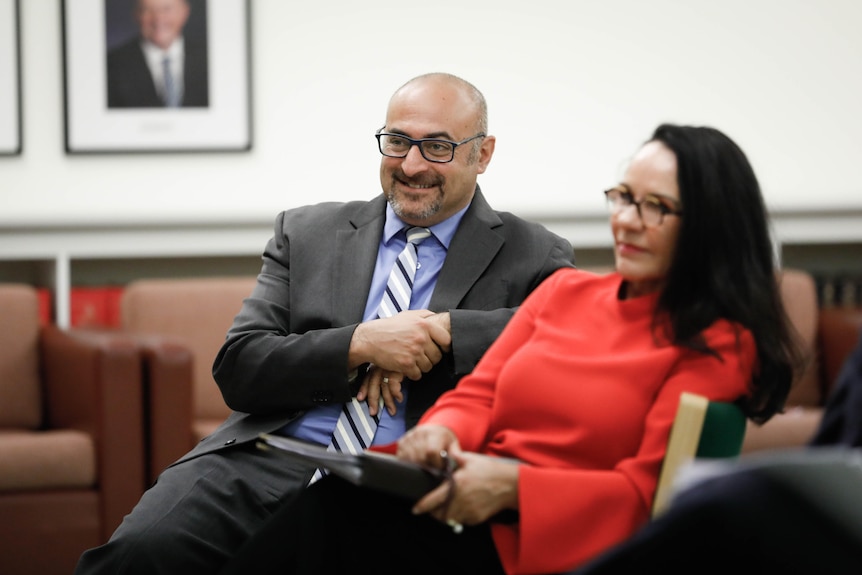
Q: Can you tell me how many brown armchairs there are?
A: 3